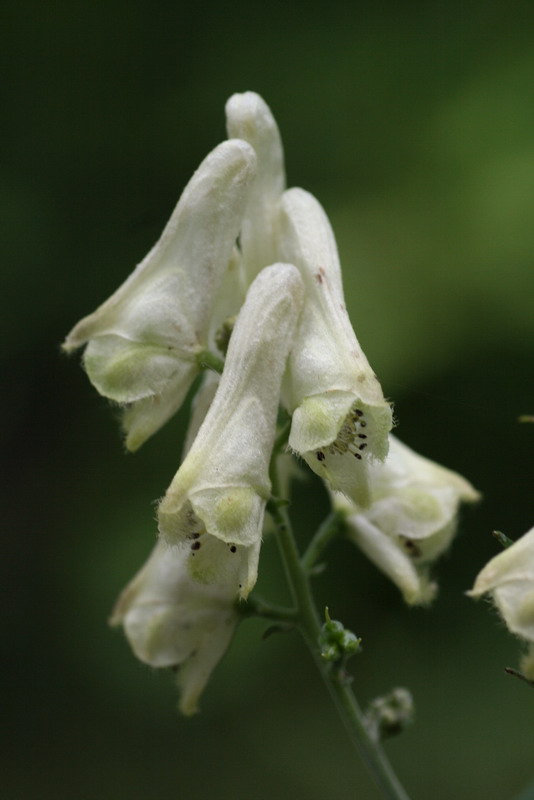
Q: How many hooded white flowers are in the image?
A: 7